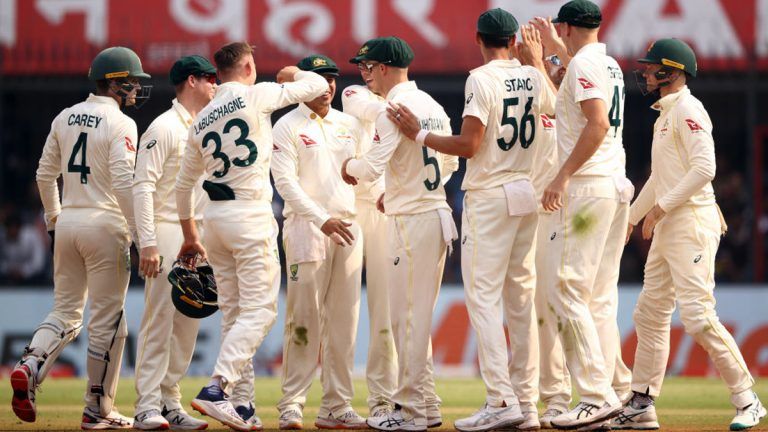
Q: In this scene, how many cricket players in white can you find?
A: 10